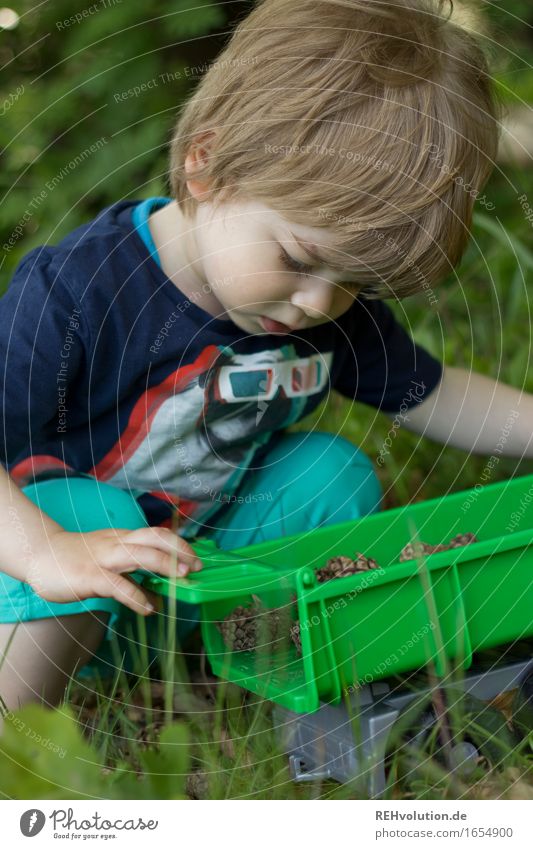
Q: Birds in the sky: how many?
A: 0